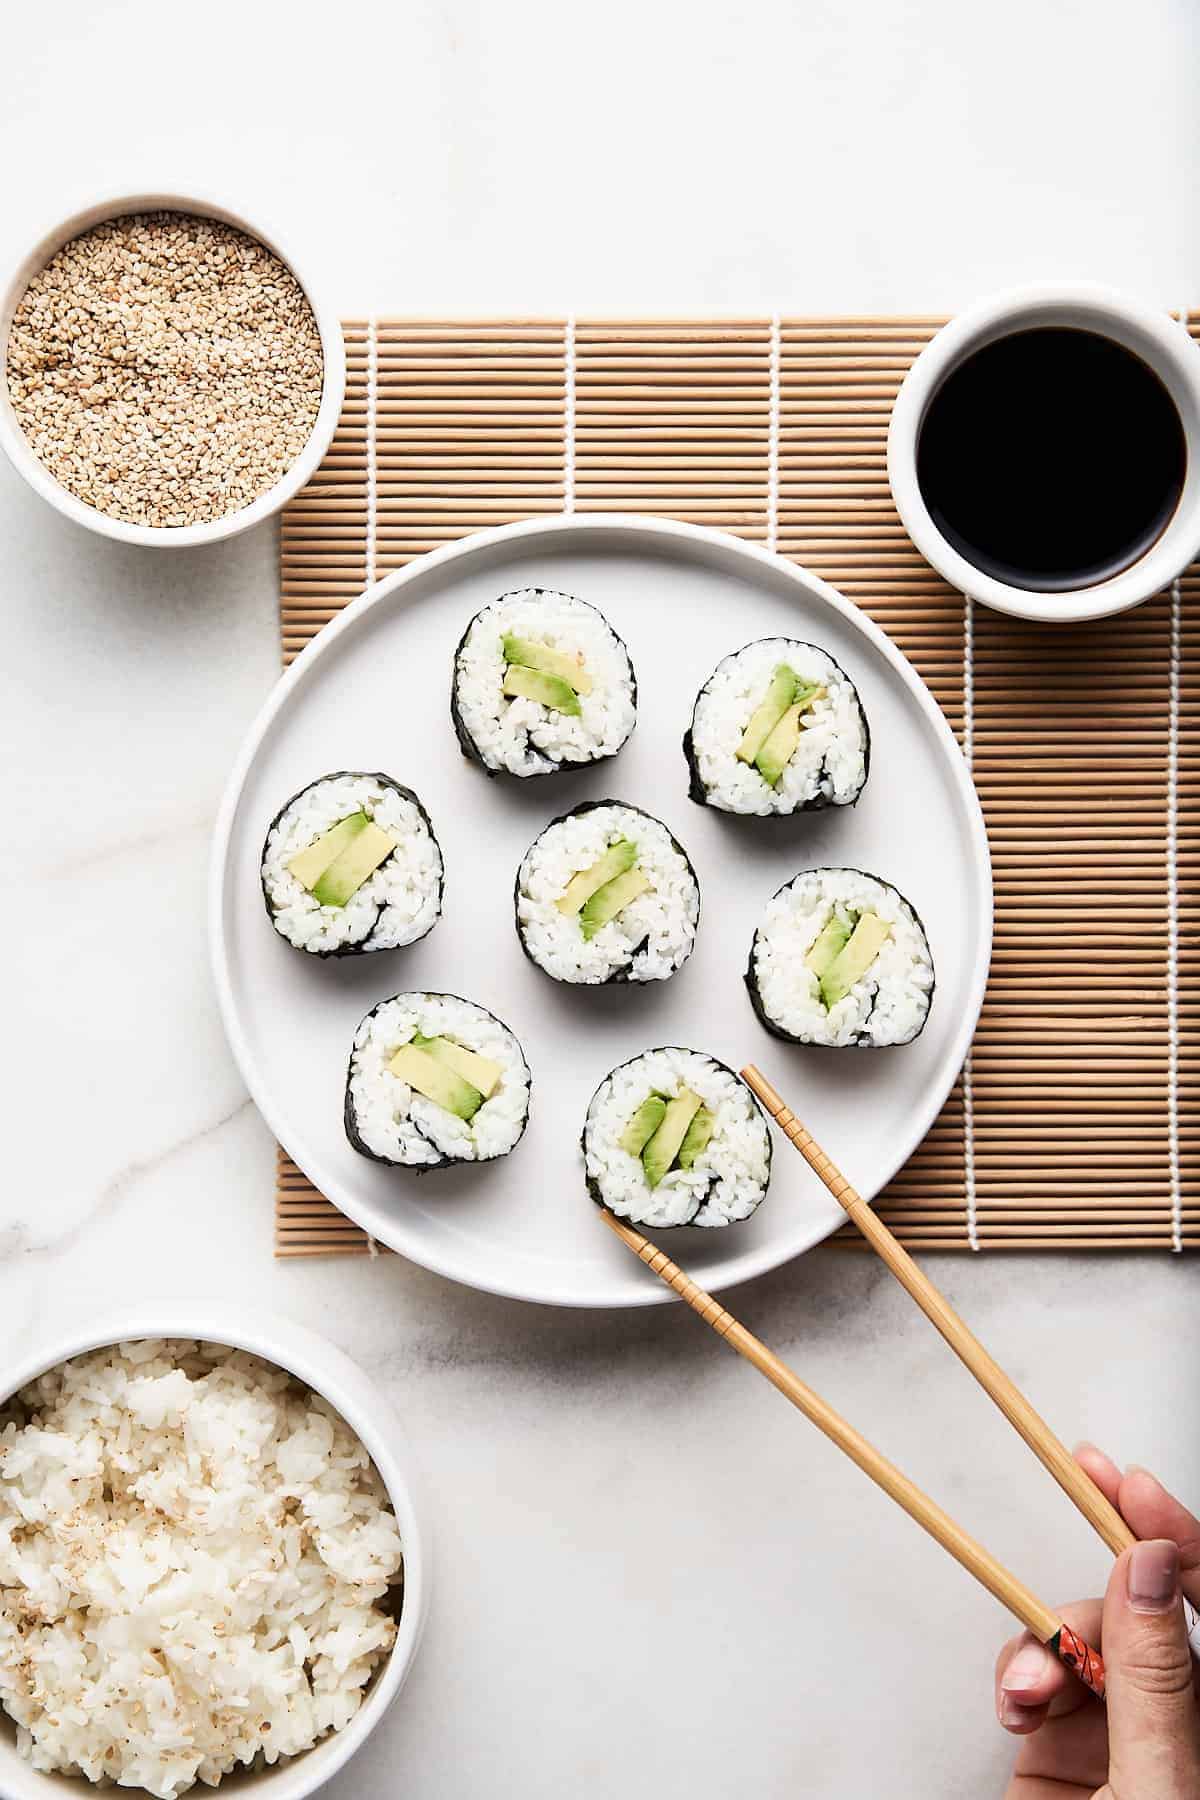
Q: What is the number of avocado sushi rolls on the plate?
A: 7